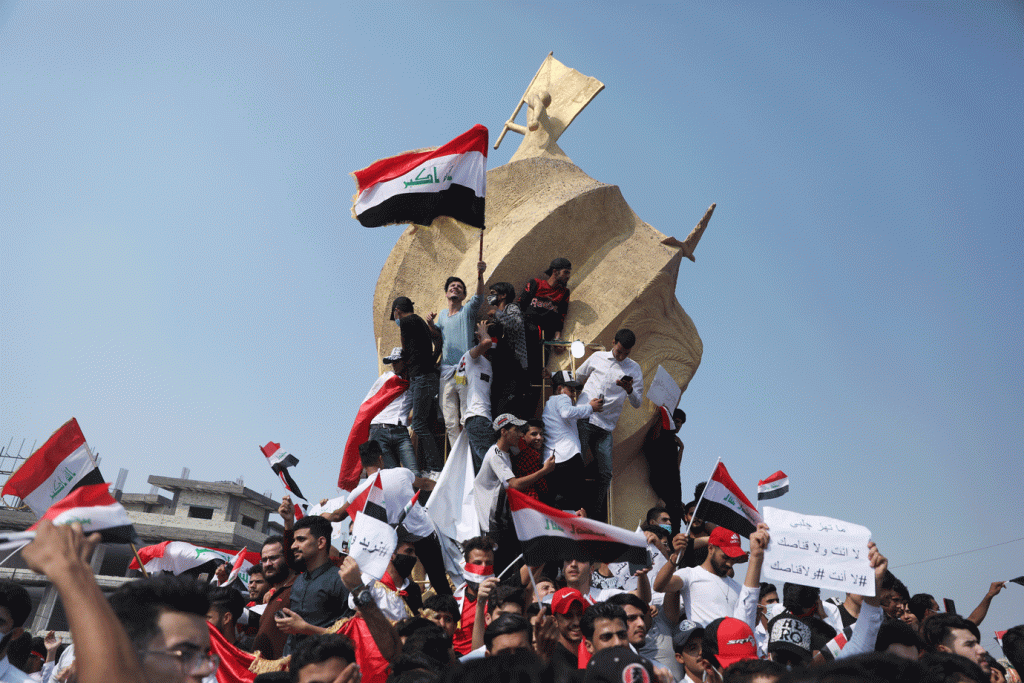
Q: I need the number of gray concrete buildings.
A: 1